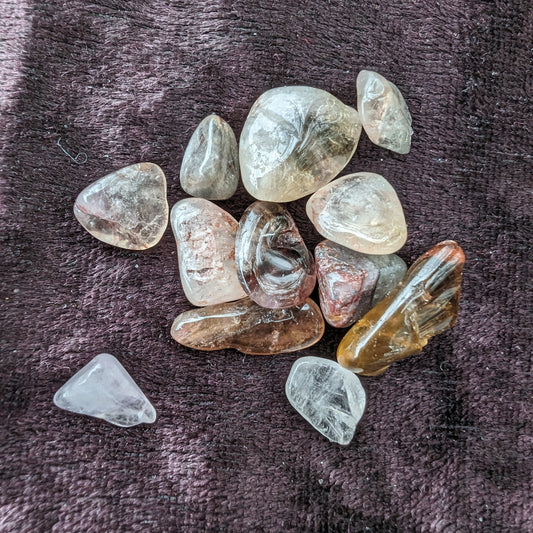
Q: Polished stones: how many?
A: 13